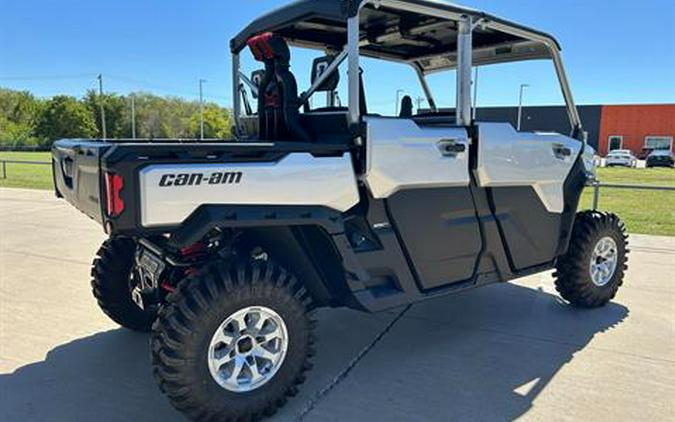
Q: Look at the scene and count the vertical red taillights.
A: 1